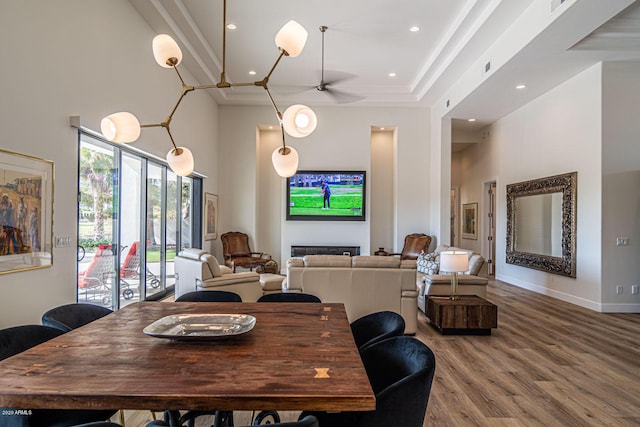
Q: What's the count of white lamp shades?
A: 7